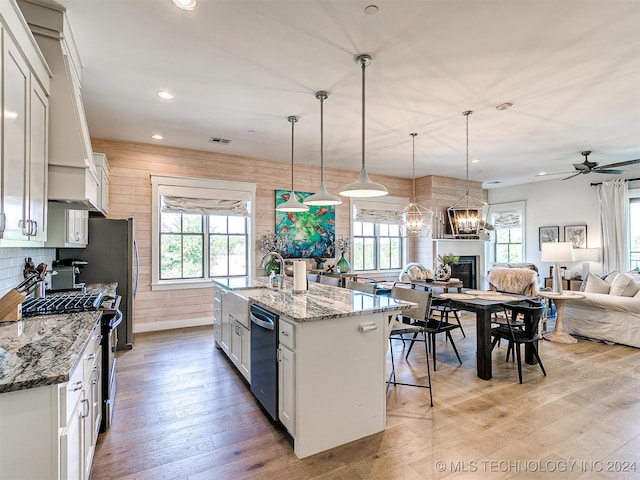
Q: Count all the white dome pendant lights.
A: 3